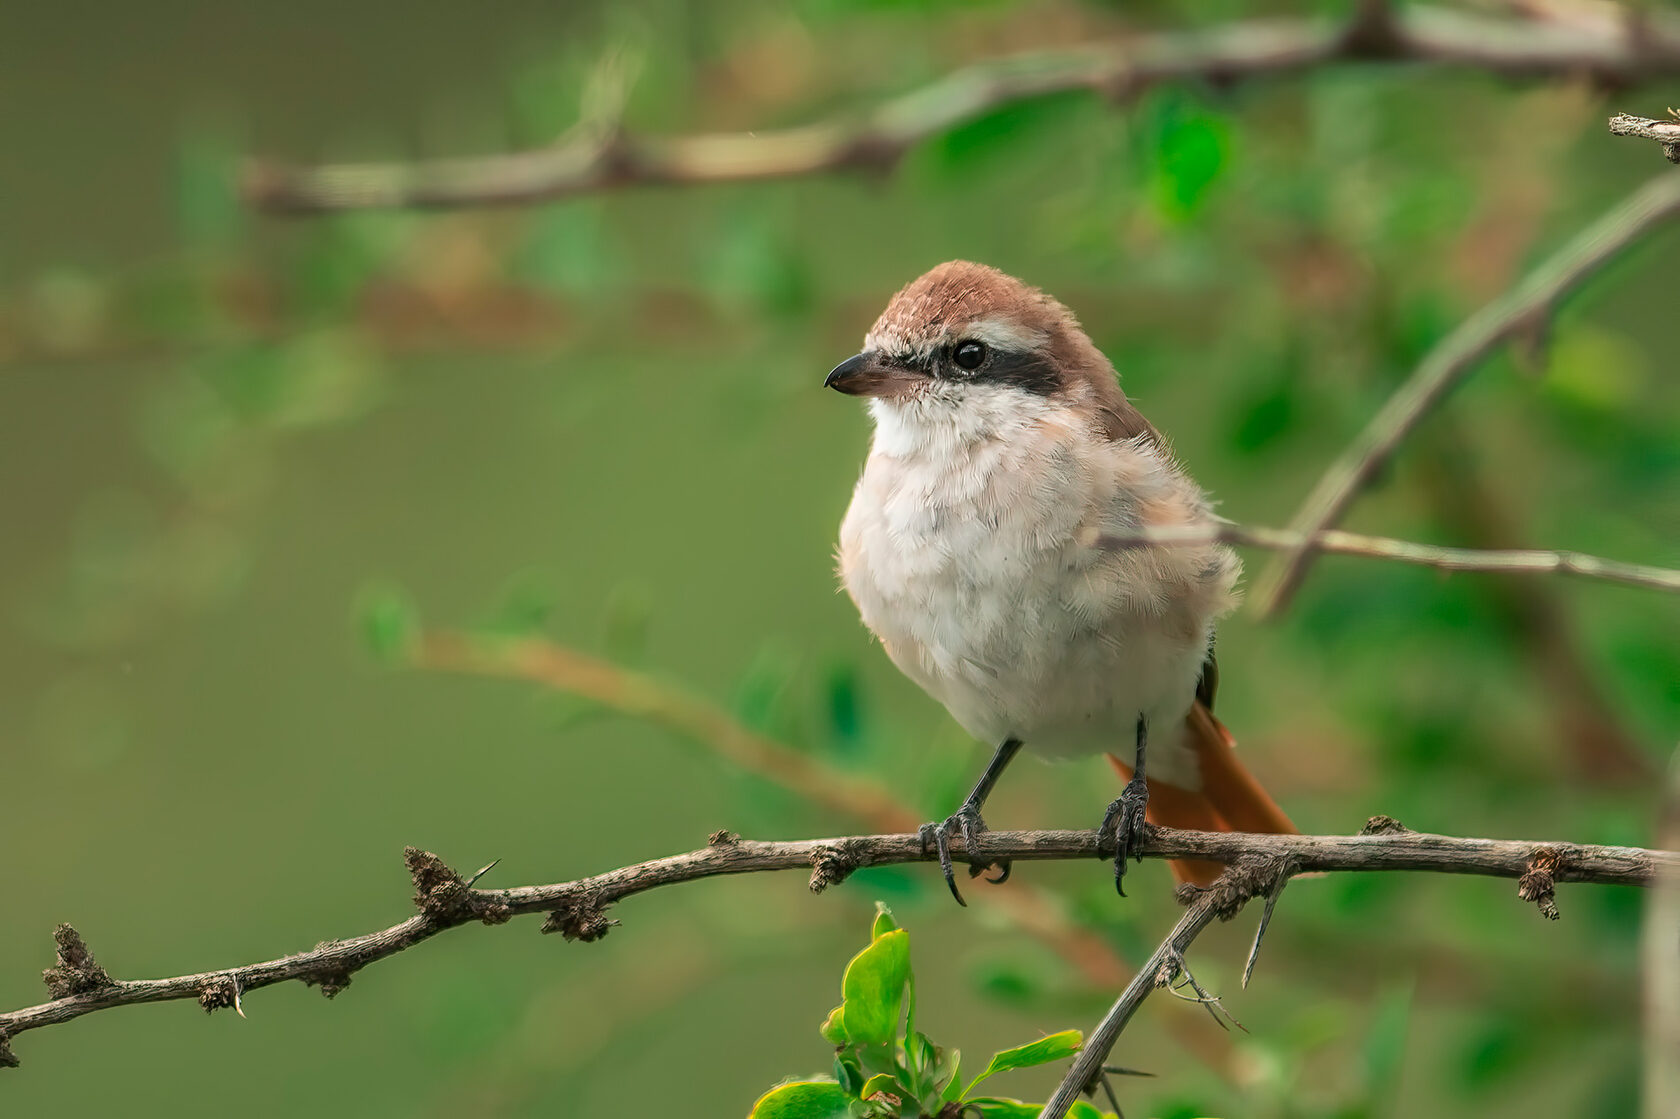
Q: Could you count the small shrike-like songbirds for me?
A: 1